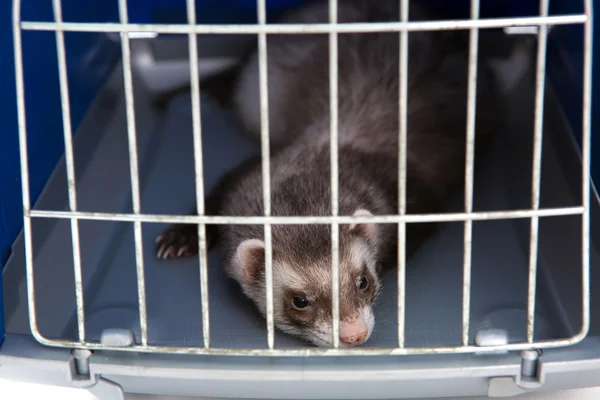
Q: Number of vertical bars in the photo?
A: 10